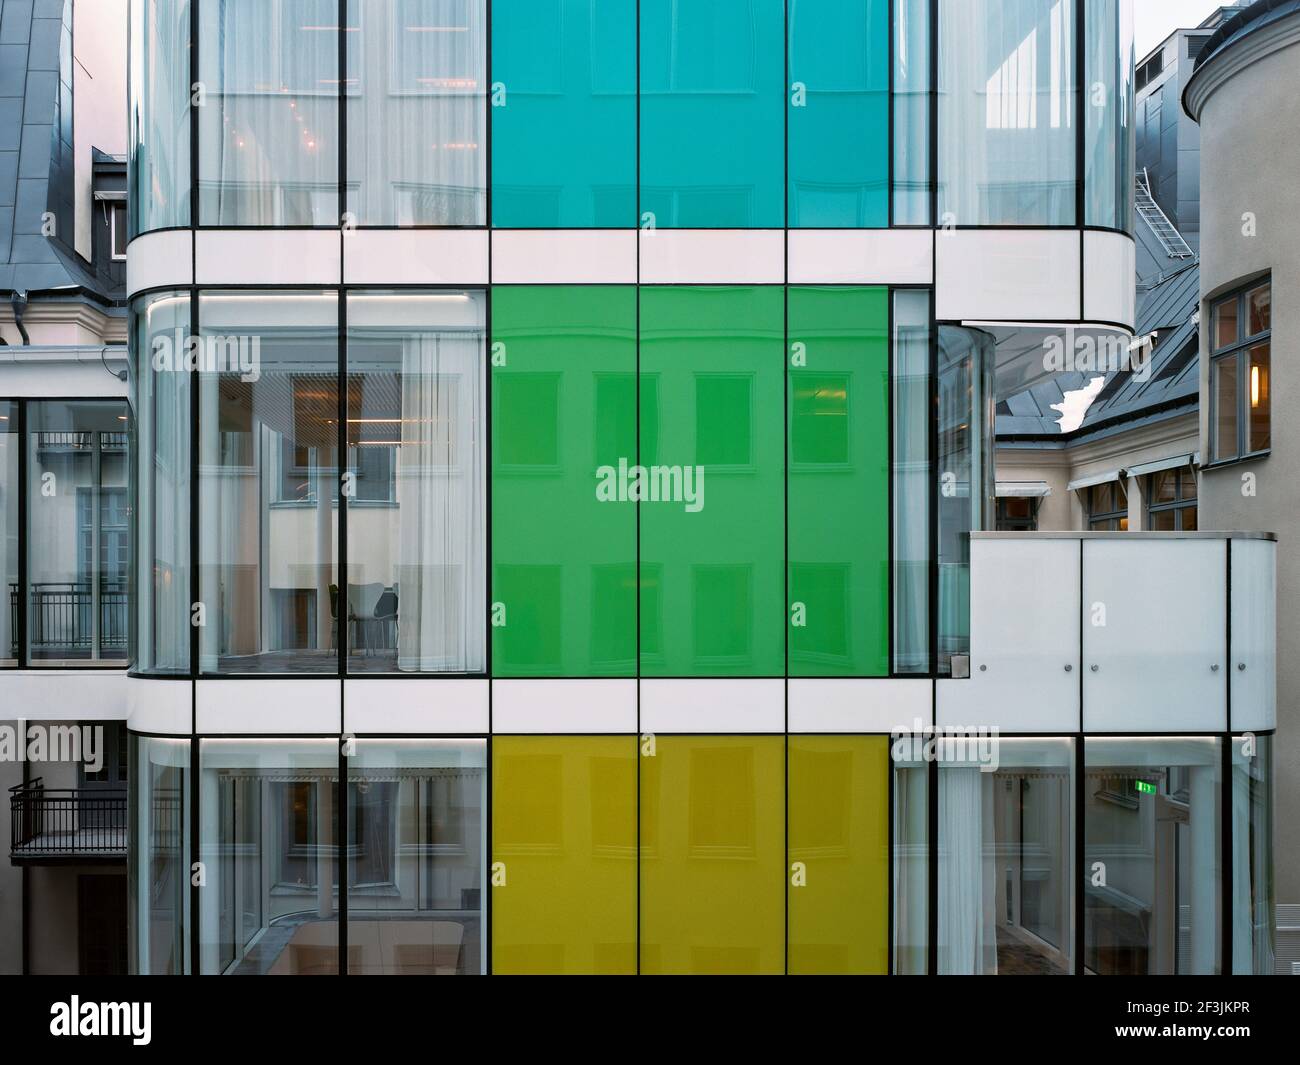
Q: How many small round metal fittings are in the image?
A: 5